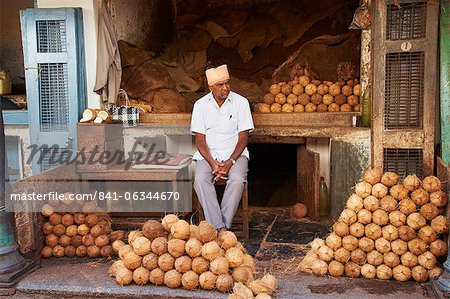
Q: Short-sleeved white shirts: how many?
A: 1